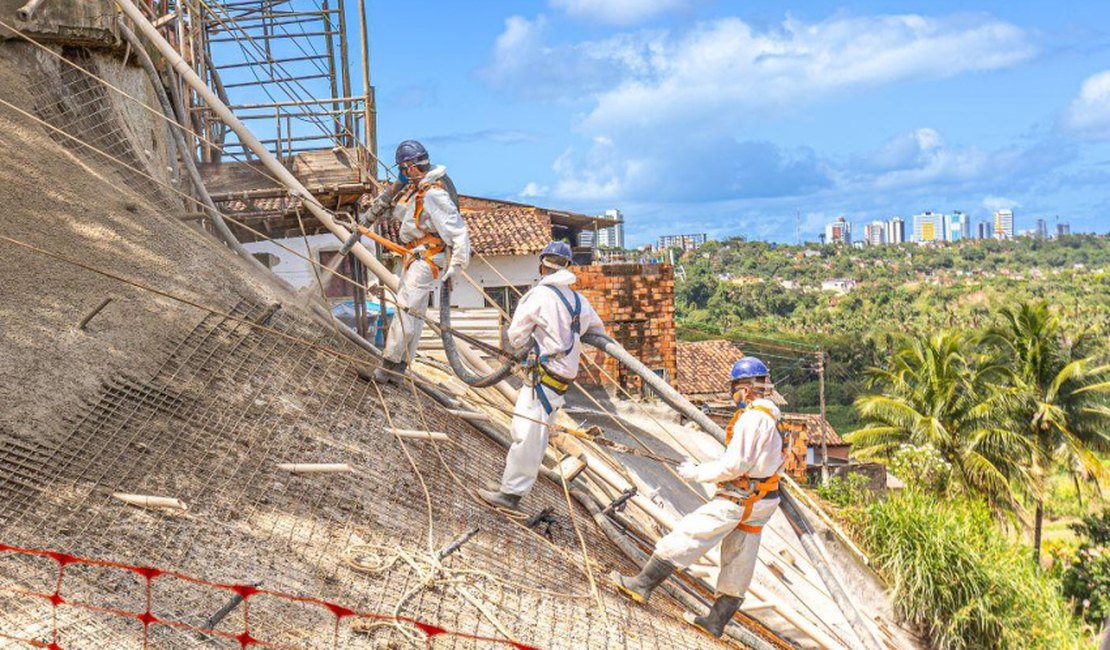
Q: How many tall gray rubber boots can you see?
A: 2